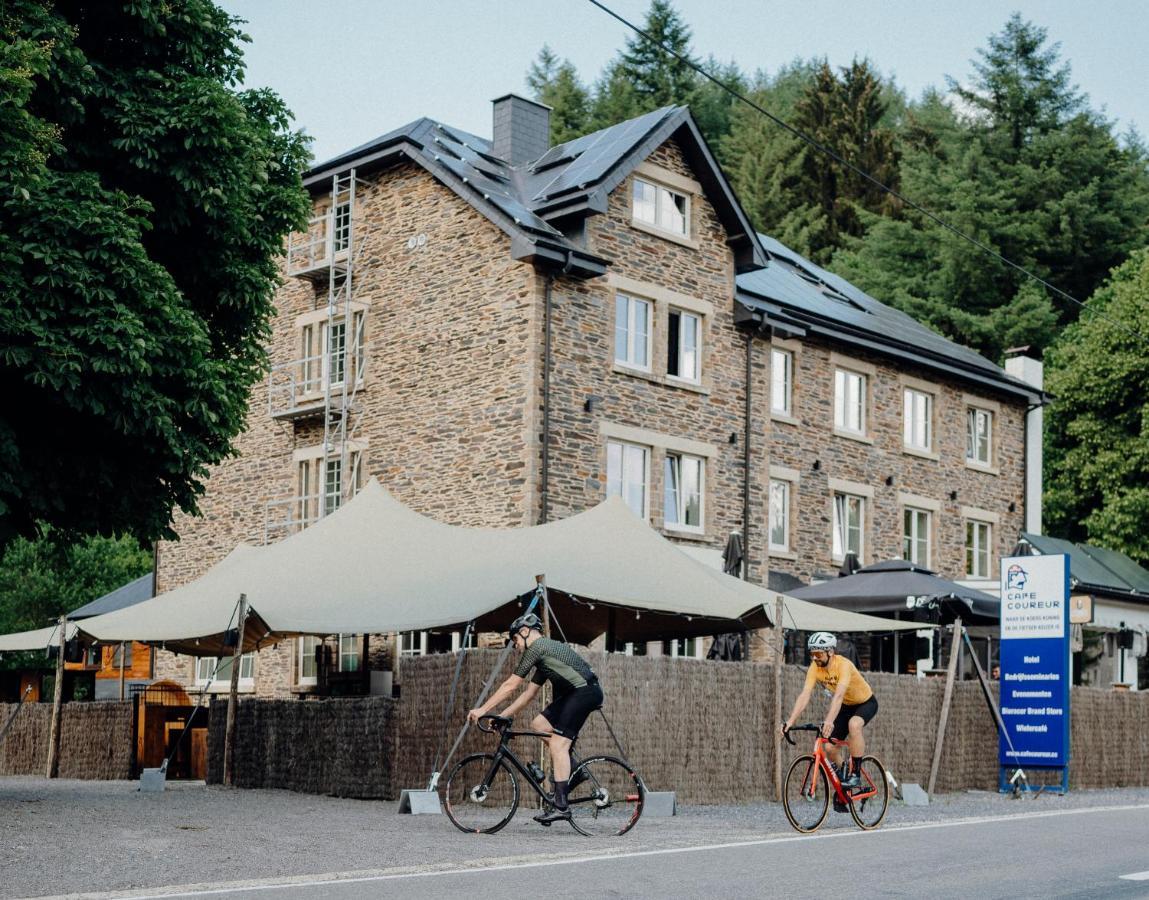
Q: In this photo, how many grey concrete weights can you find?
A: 4